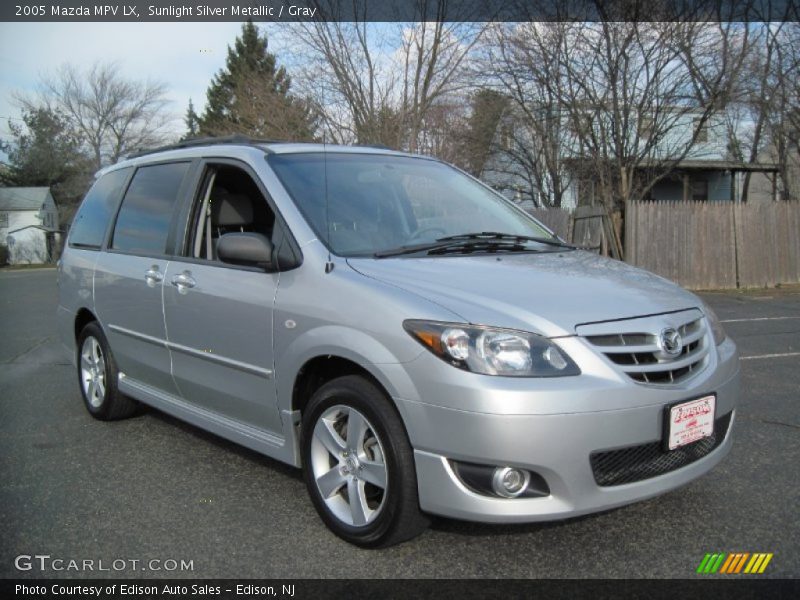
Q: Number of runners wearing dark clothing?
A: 0